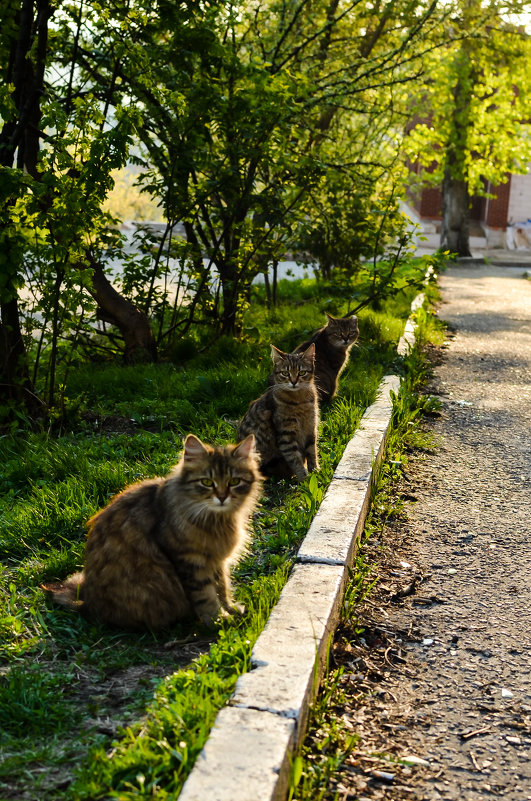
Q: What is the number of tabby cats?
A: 3